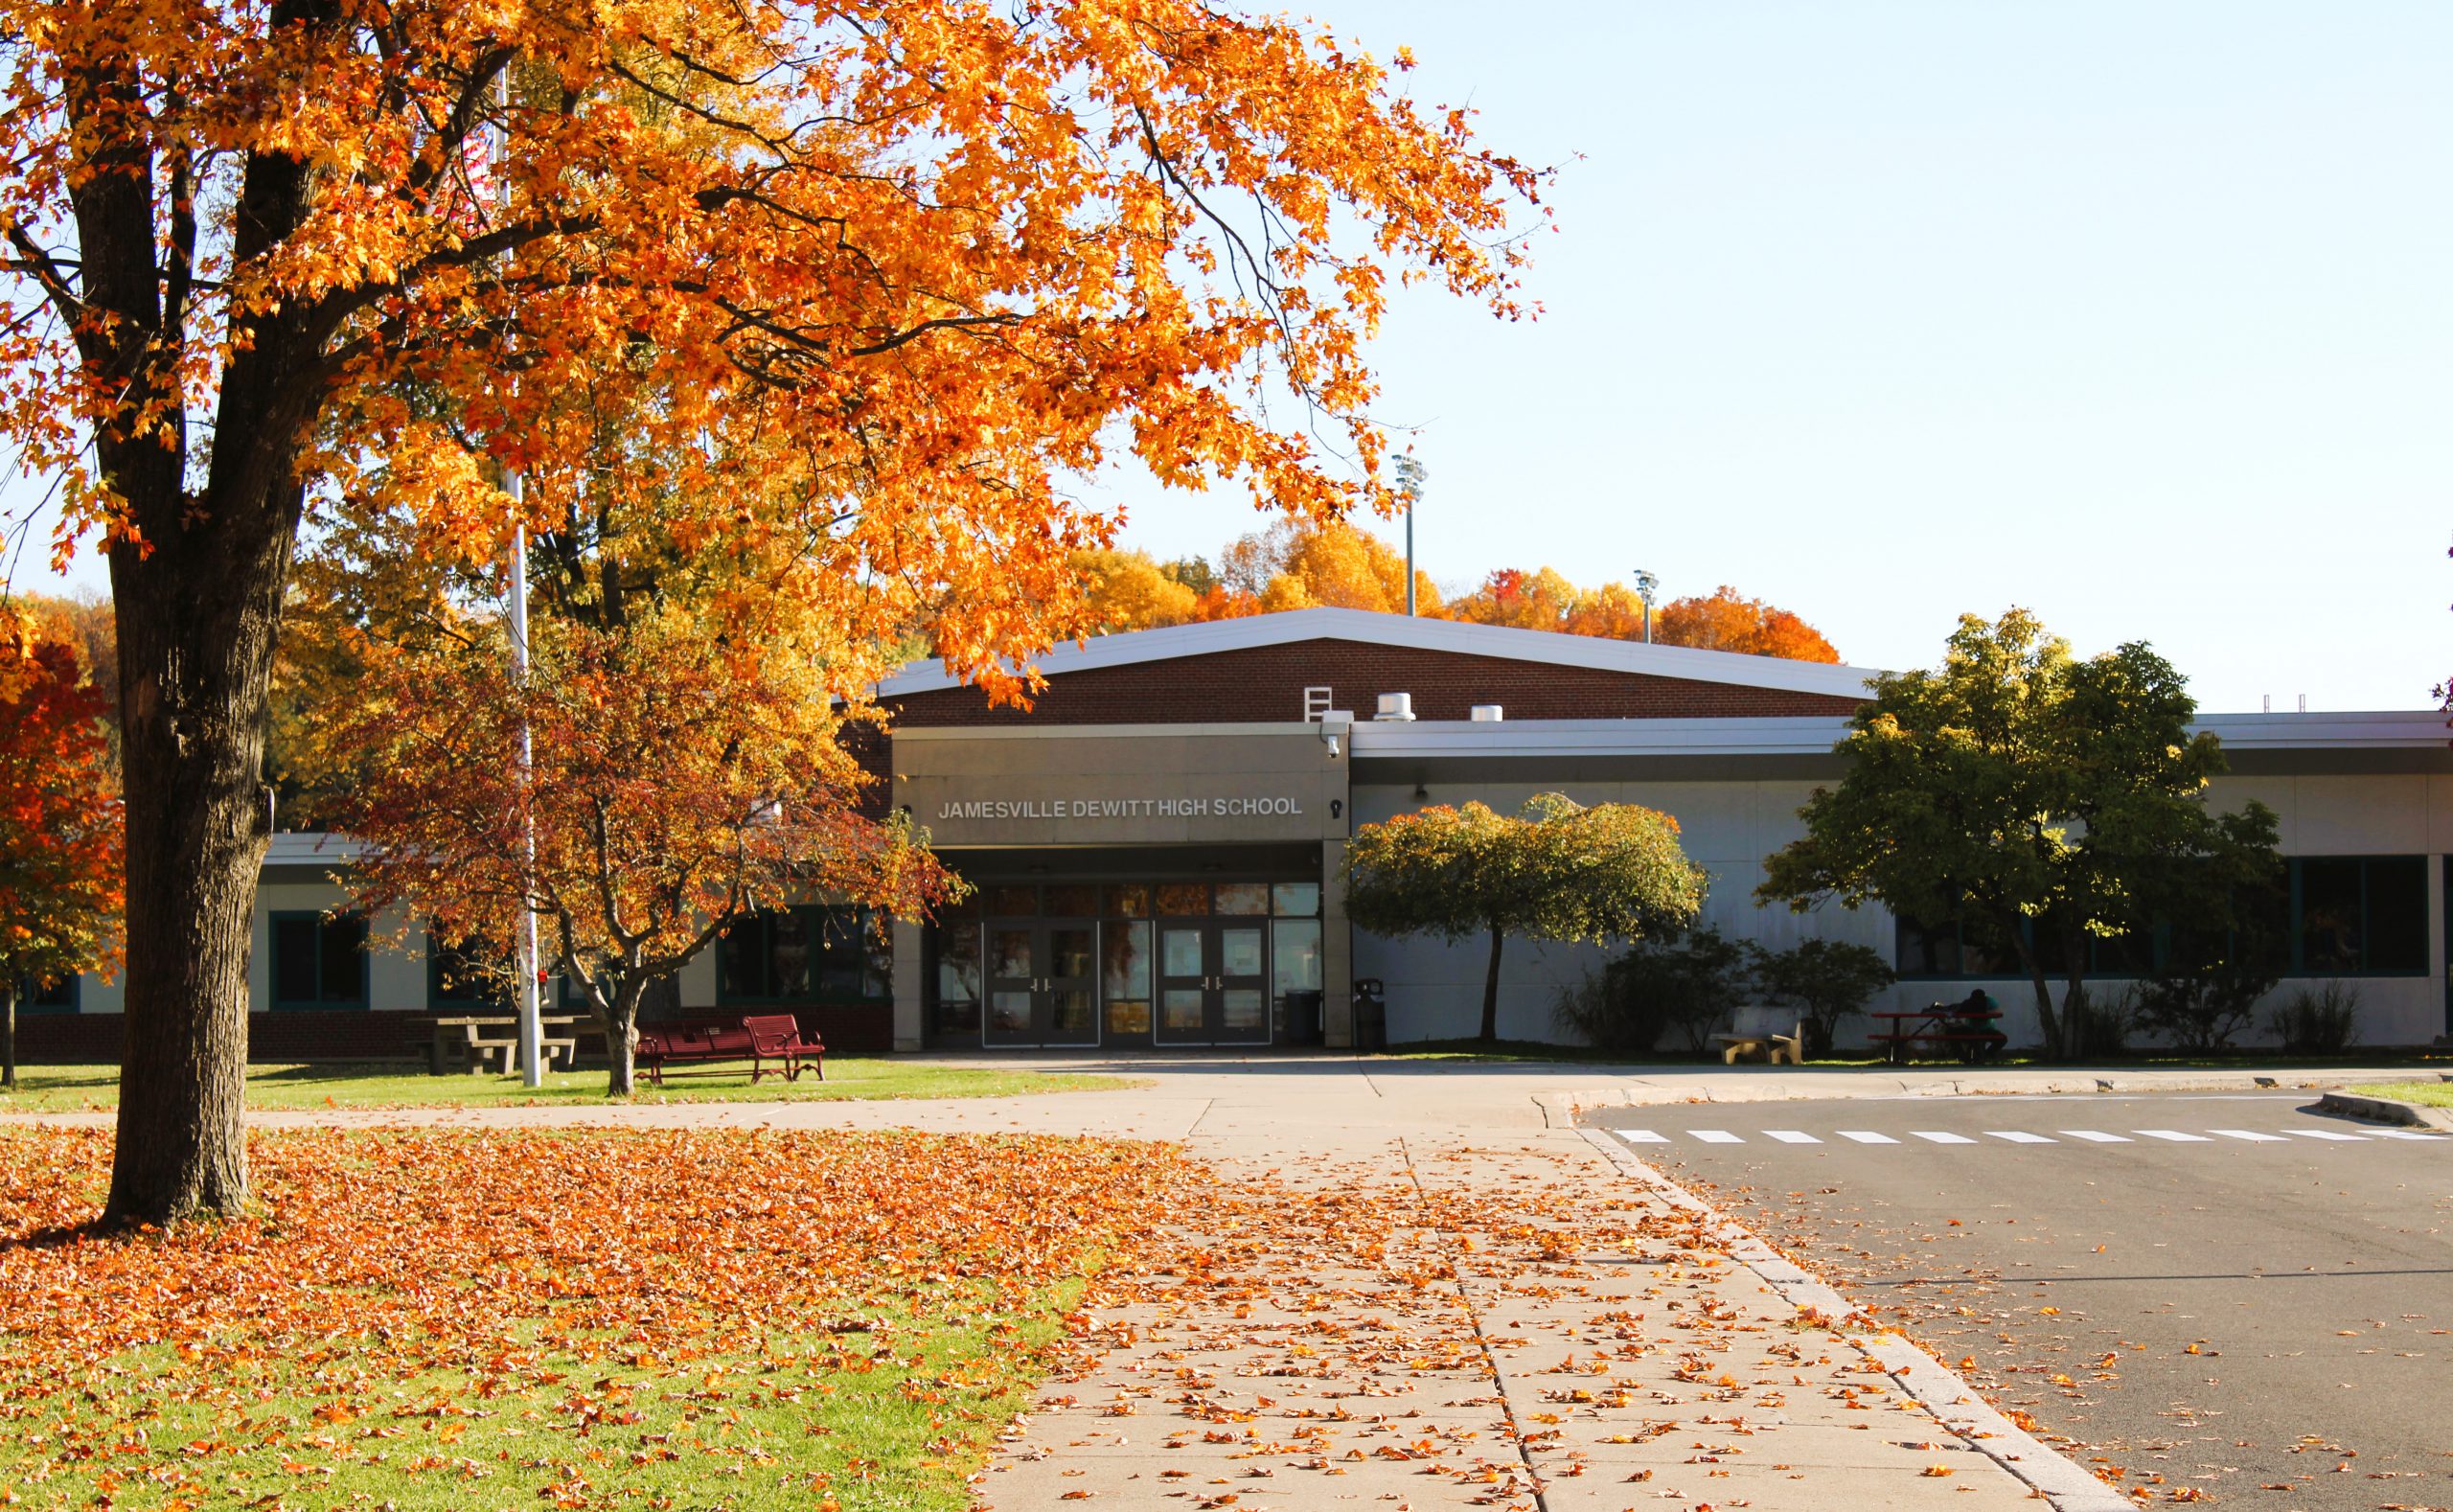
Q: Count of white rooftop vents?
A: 2